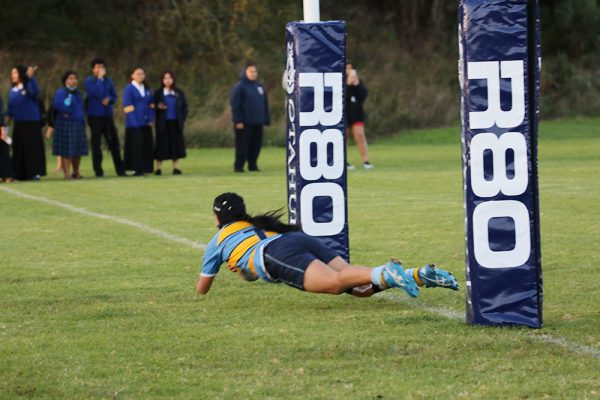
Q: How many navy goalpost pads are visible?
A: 2